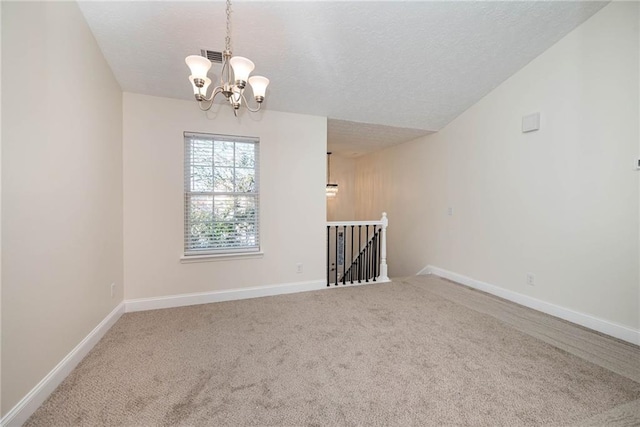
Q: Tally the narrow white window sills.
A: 1